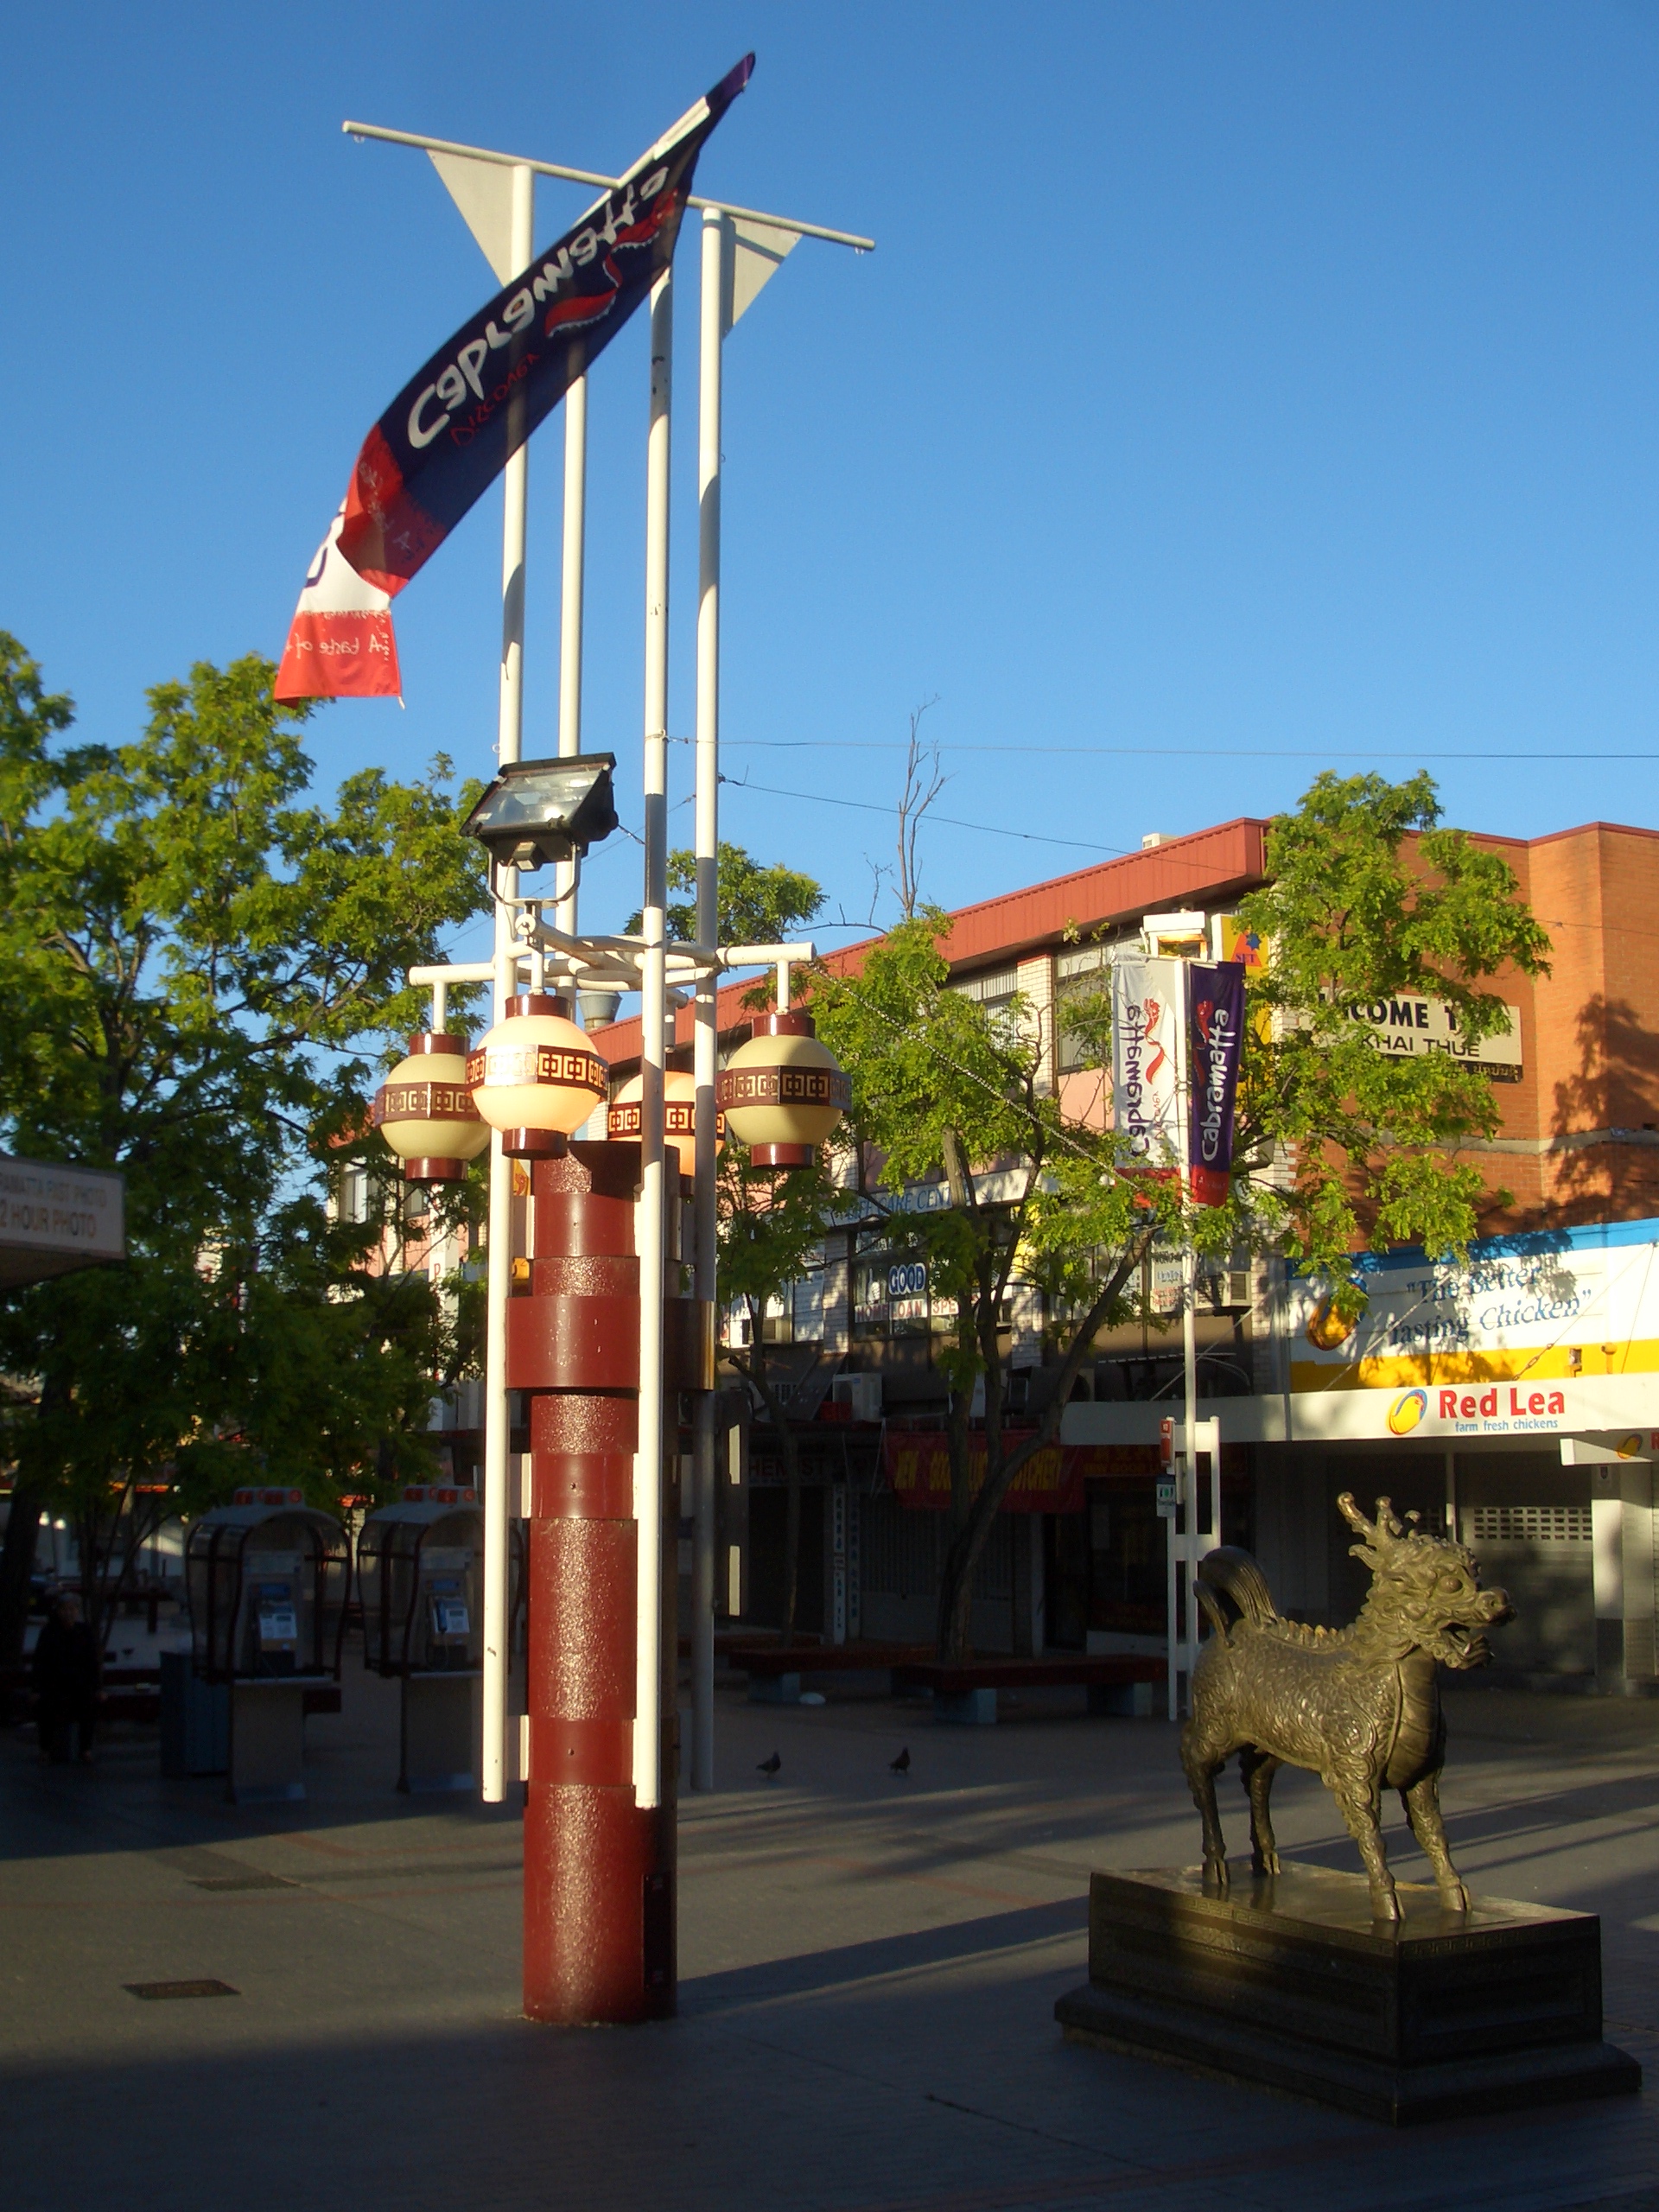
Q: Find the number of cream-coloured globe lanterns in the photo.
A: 4